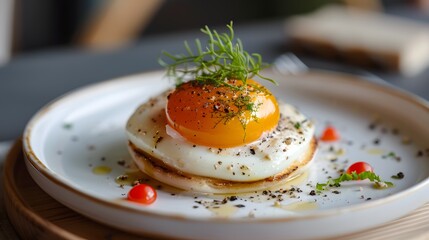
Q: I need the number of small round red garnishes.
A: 3